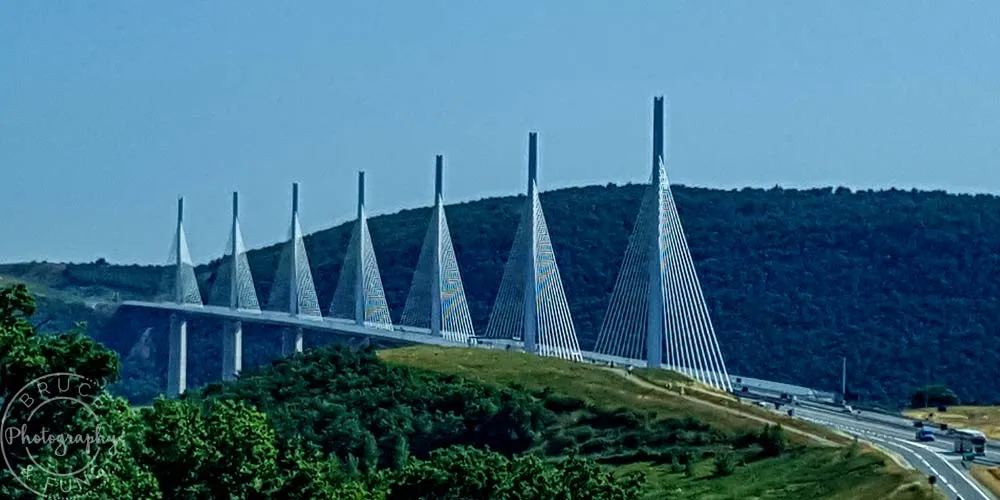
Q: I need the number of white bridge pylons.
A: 7